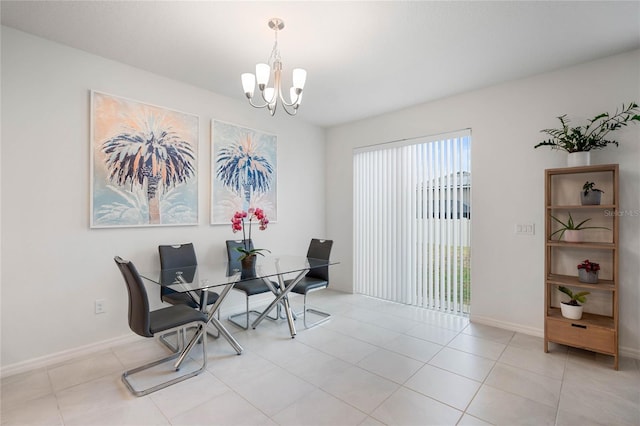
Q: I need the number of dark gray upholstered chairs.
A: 4